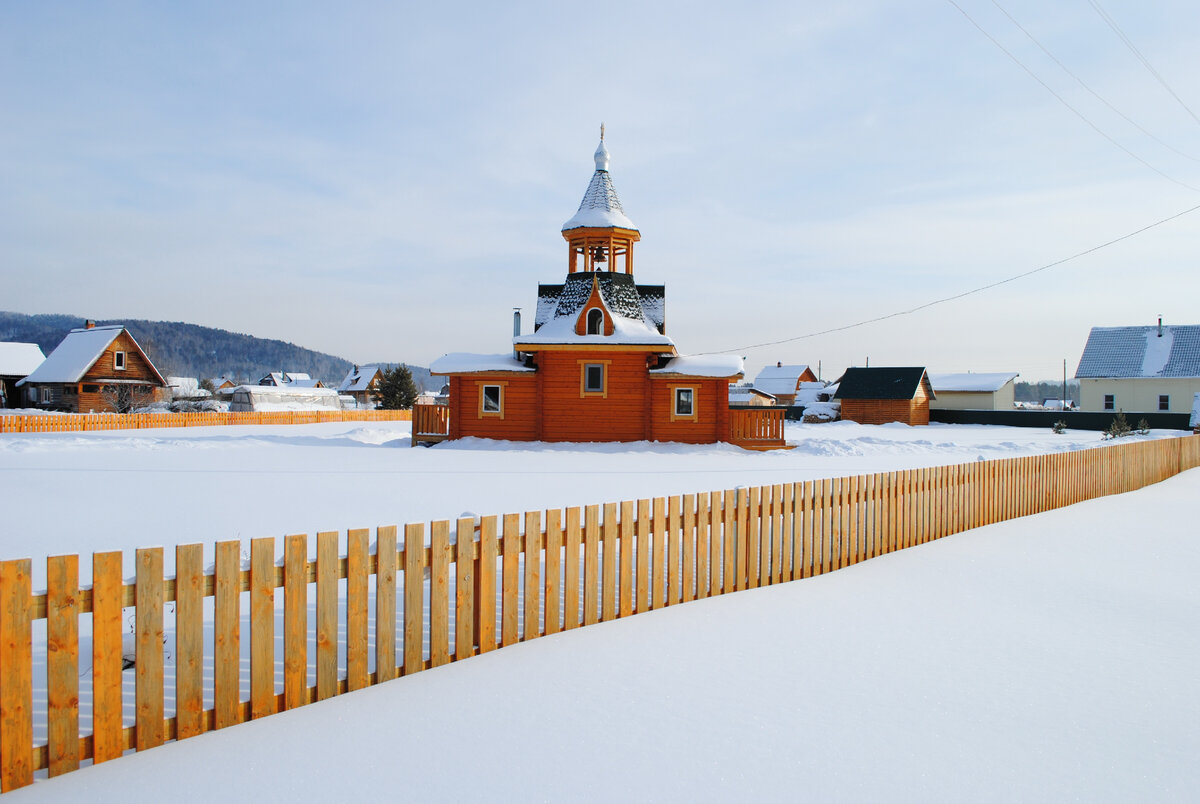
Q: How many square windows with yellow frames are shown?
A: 3